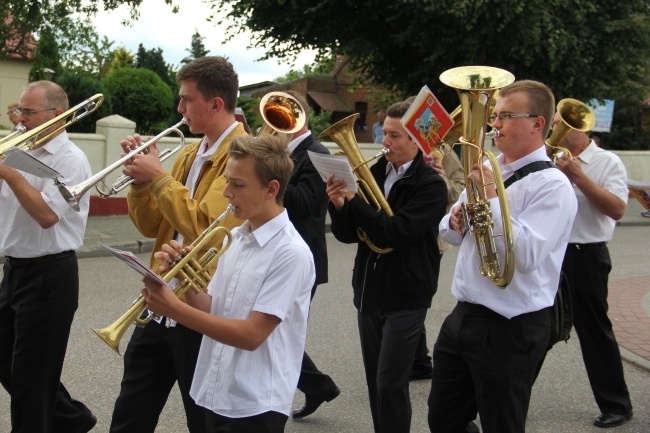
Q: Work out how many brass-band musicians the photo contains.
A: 8